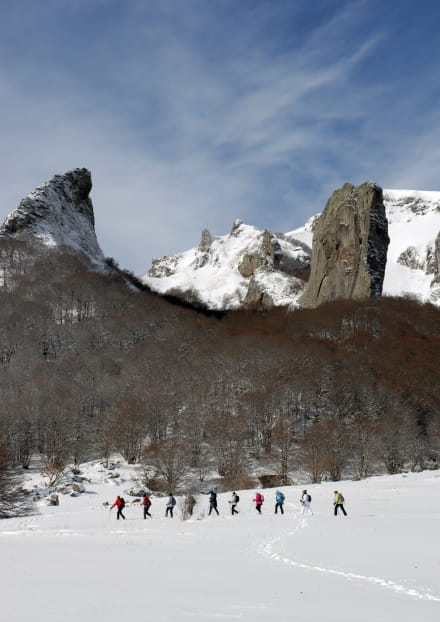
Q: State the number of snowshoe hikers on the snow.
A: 9